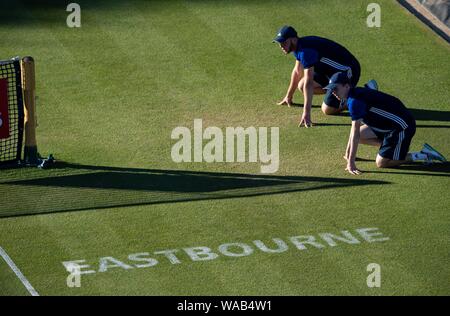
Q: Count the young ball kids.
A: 2